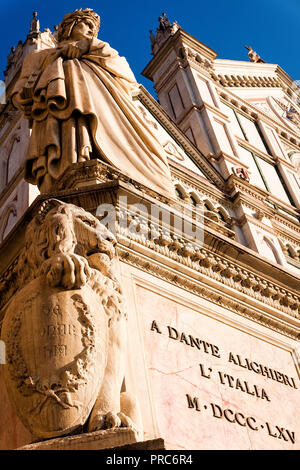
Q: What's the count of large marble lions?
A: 1